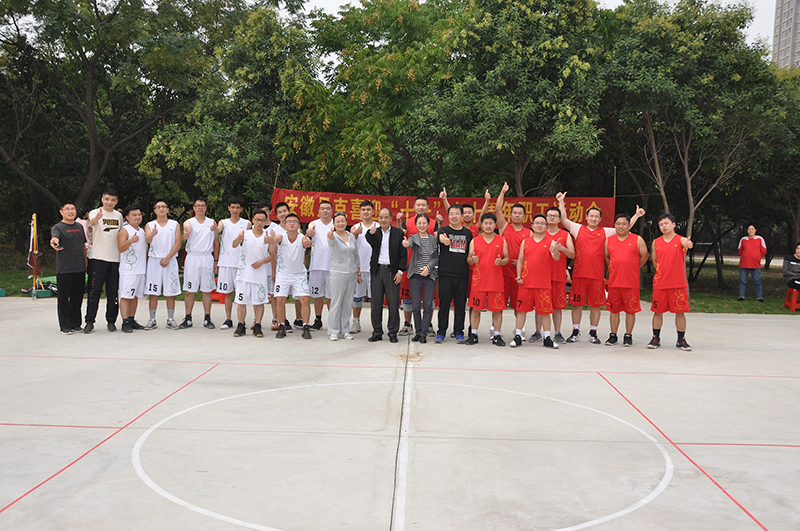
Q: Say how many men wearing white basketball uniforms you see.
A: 10